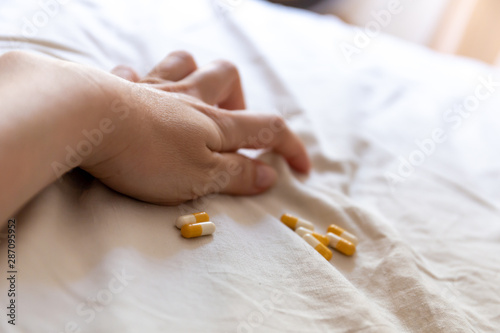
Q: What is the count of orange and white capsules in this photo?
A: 7